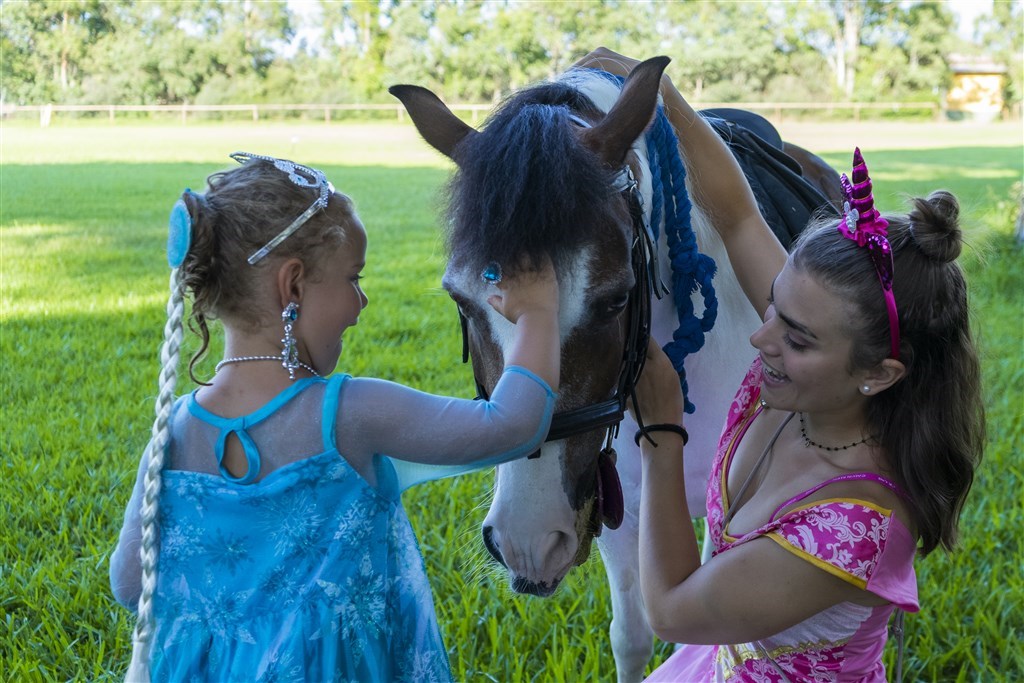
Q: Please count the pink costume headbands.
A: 1